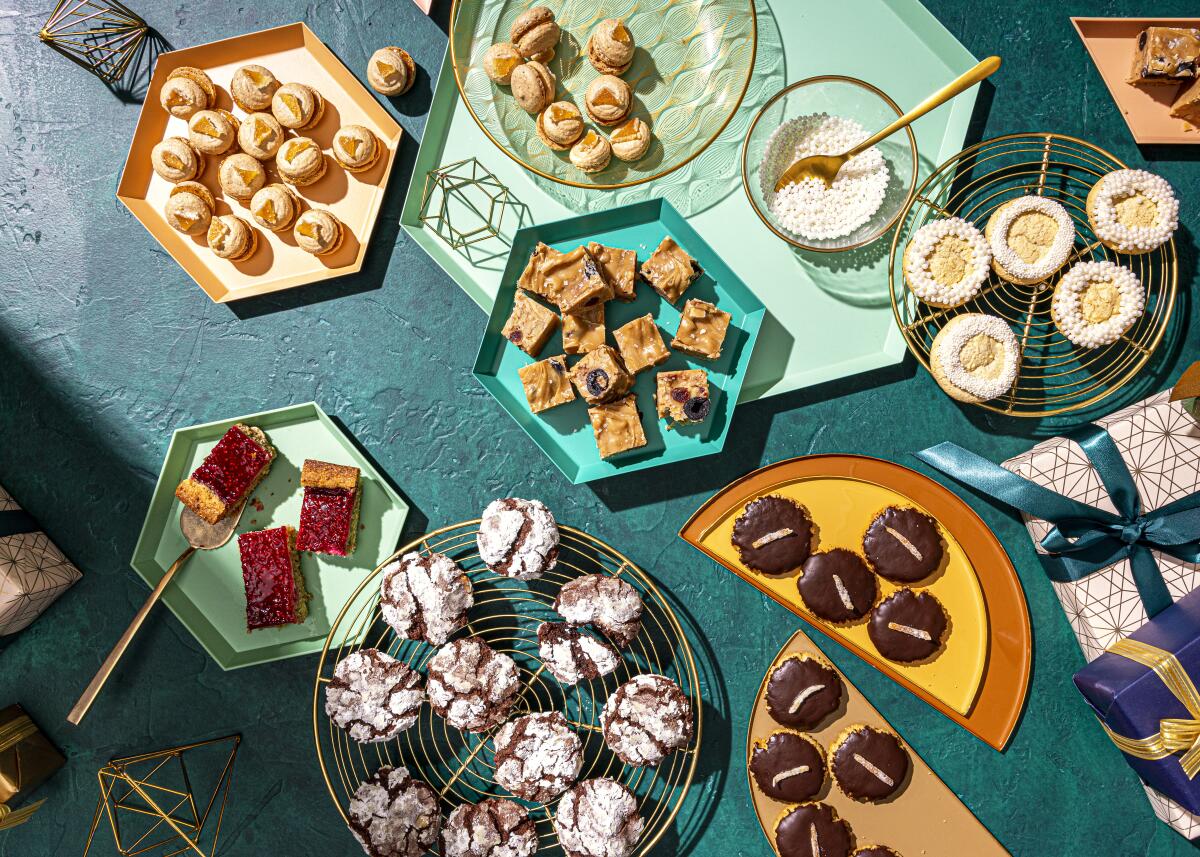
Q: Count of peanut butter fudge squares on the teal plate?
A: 12